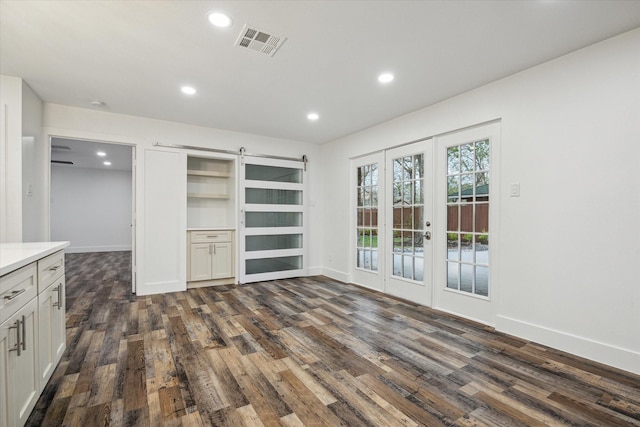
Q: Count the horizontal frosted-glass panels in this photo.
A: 5